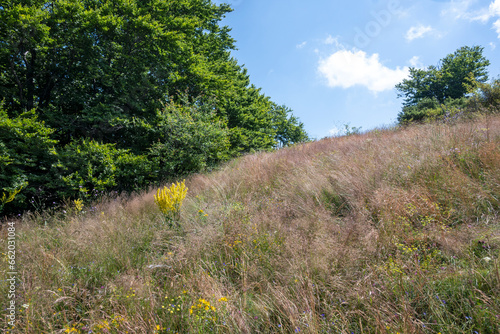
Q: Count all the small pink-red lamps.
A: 0